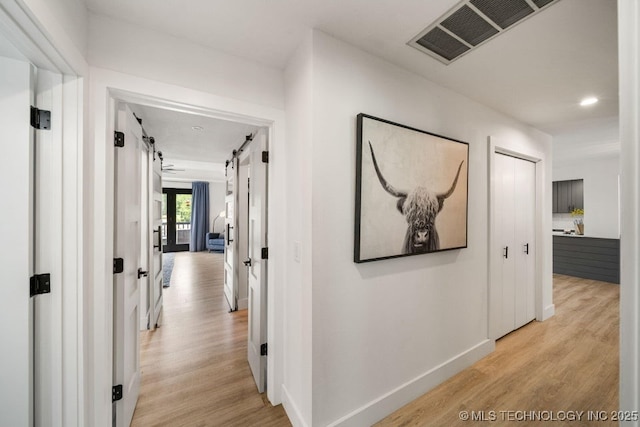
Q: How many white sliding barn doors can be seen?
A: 2